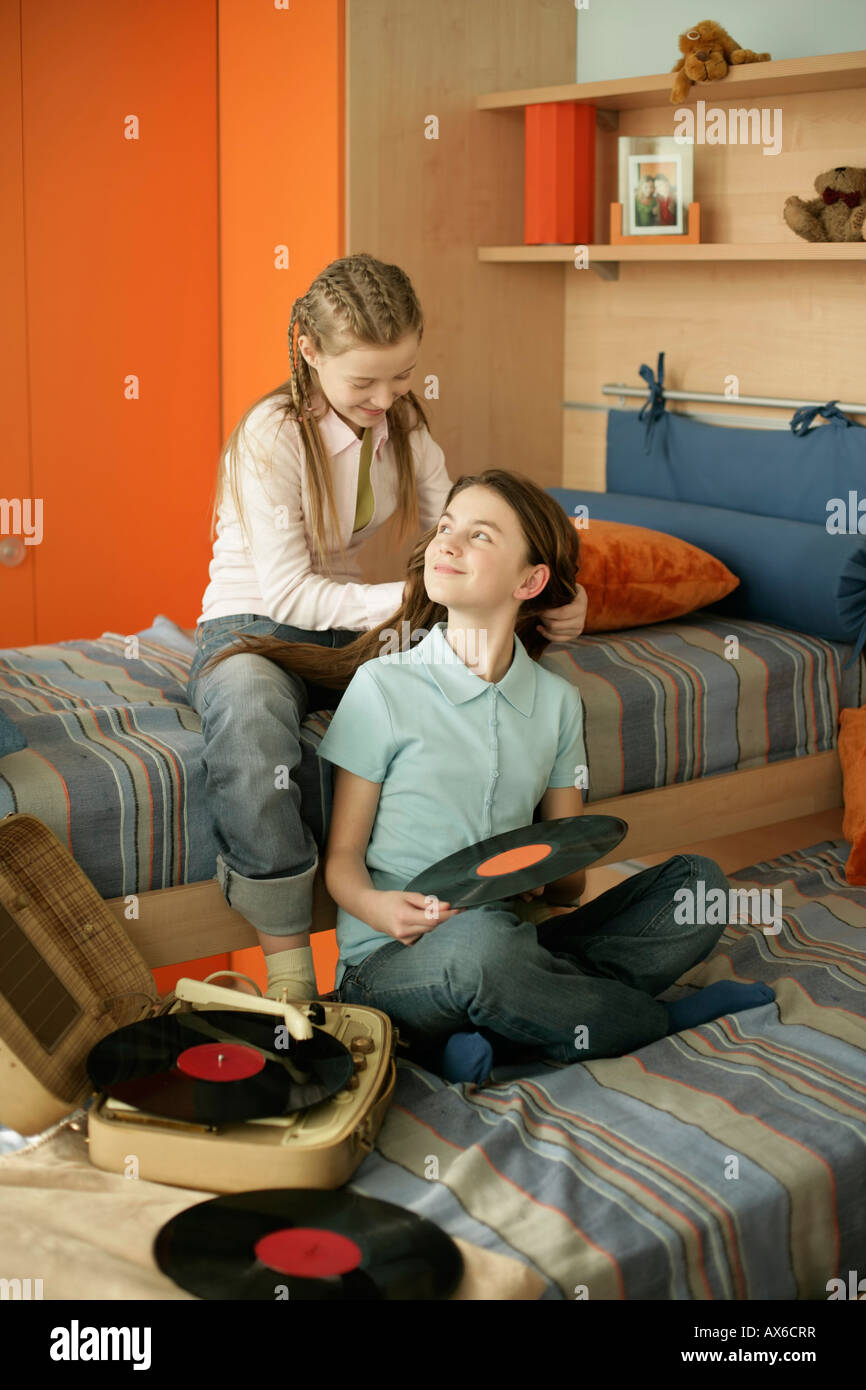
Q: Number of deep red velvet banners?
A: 0